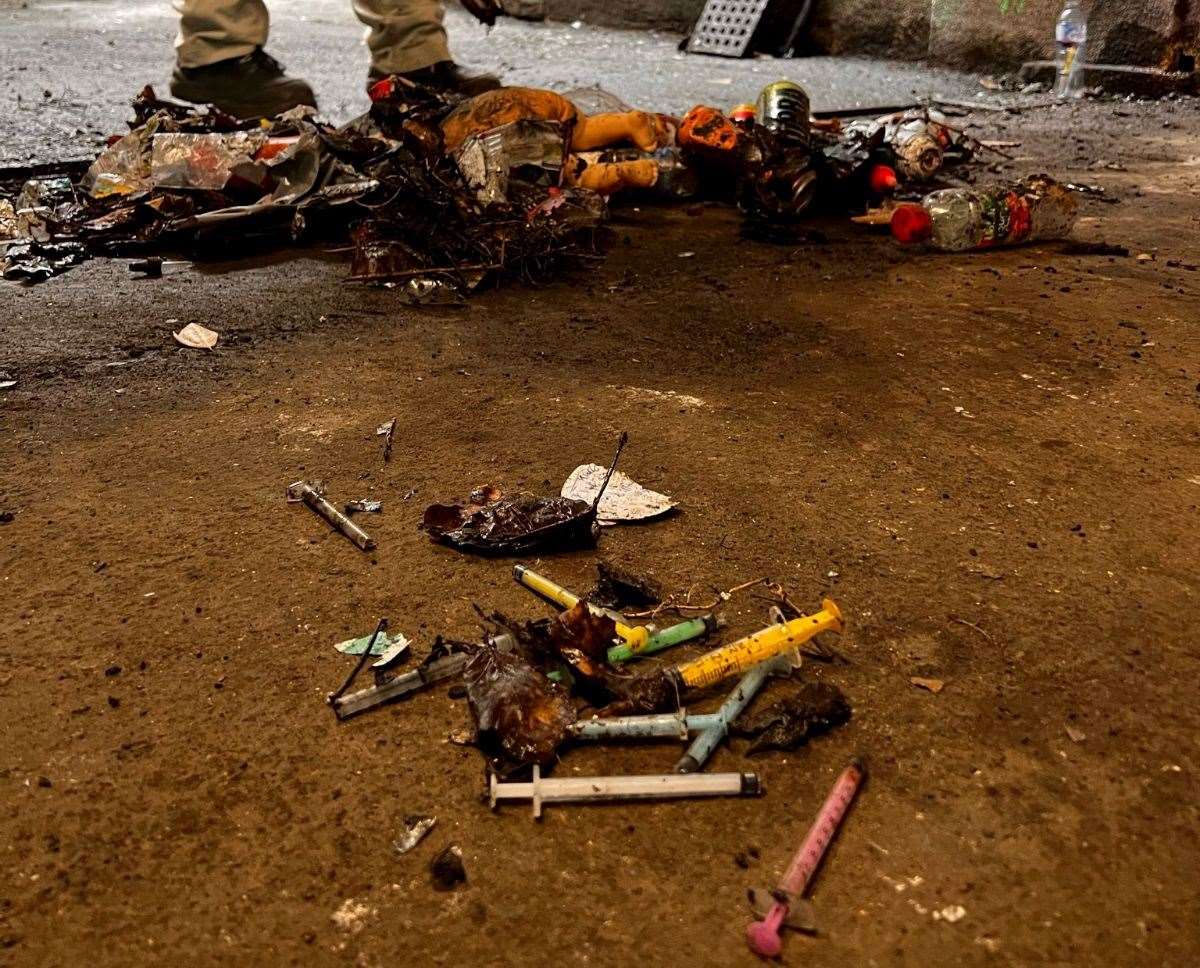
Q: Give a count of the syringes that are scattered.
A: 9